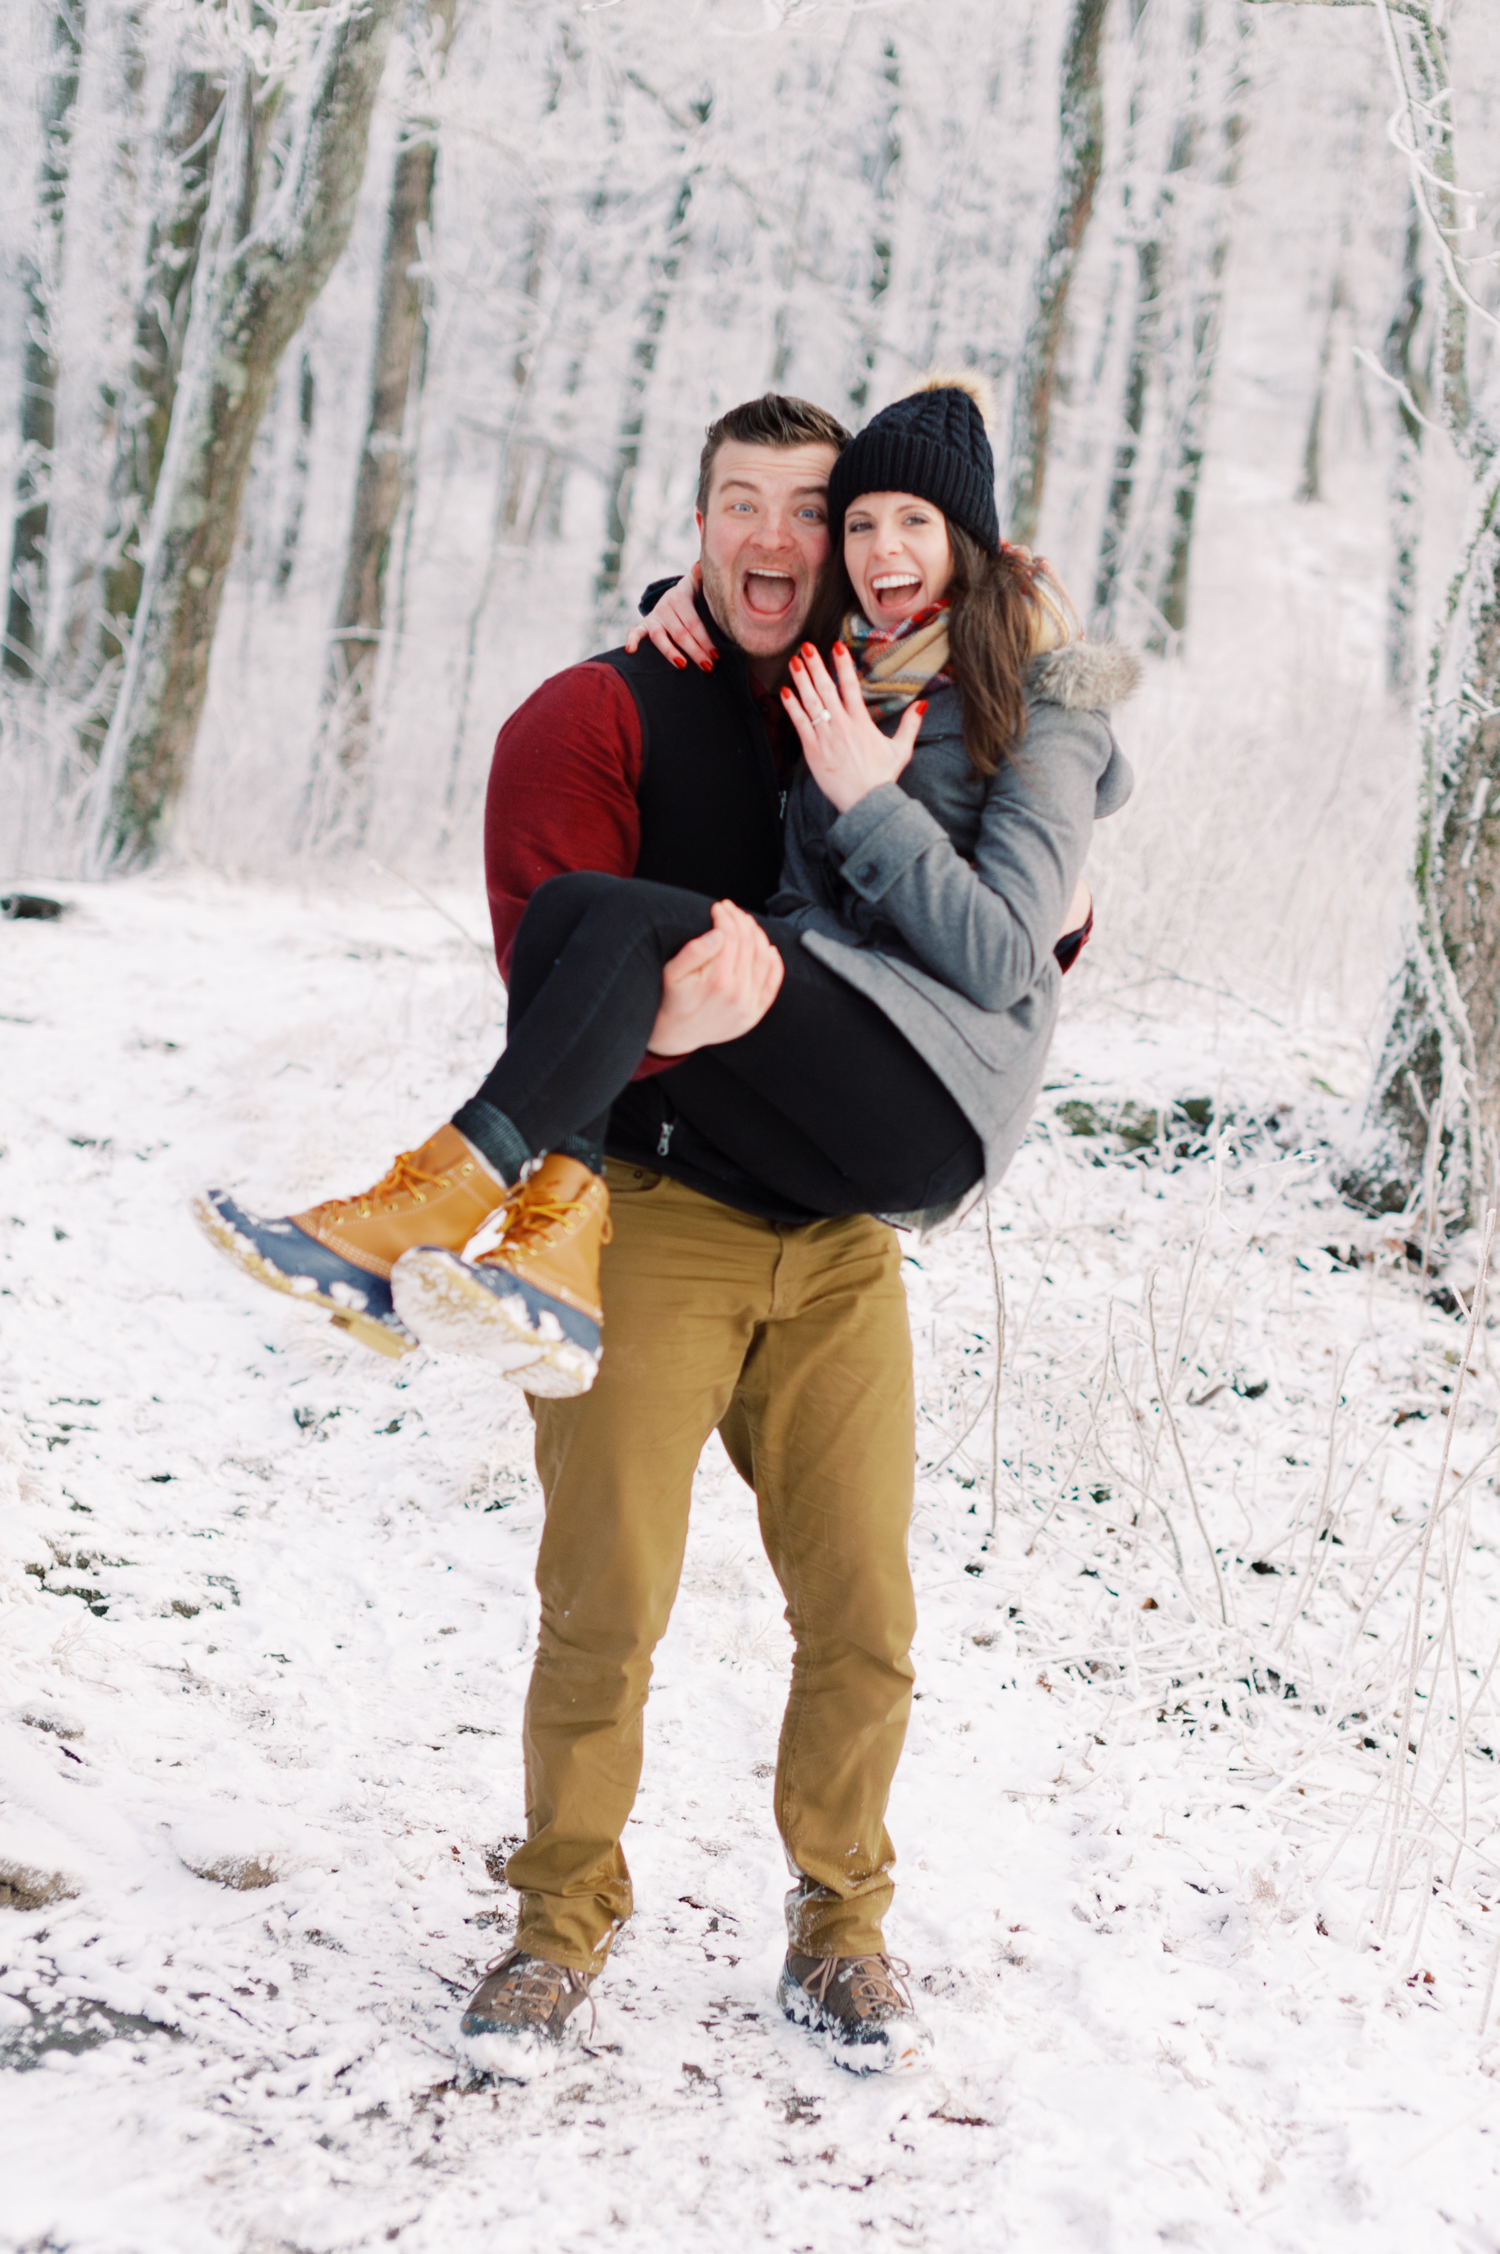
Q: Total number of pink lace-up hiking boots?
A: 0